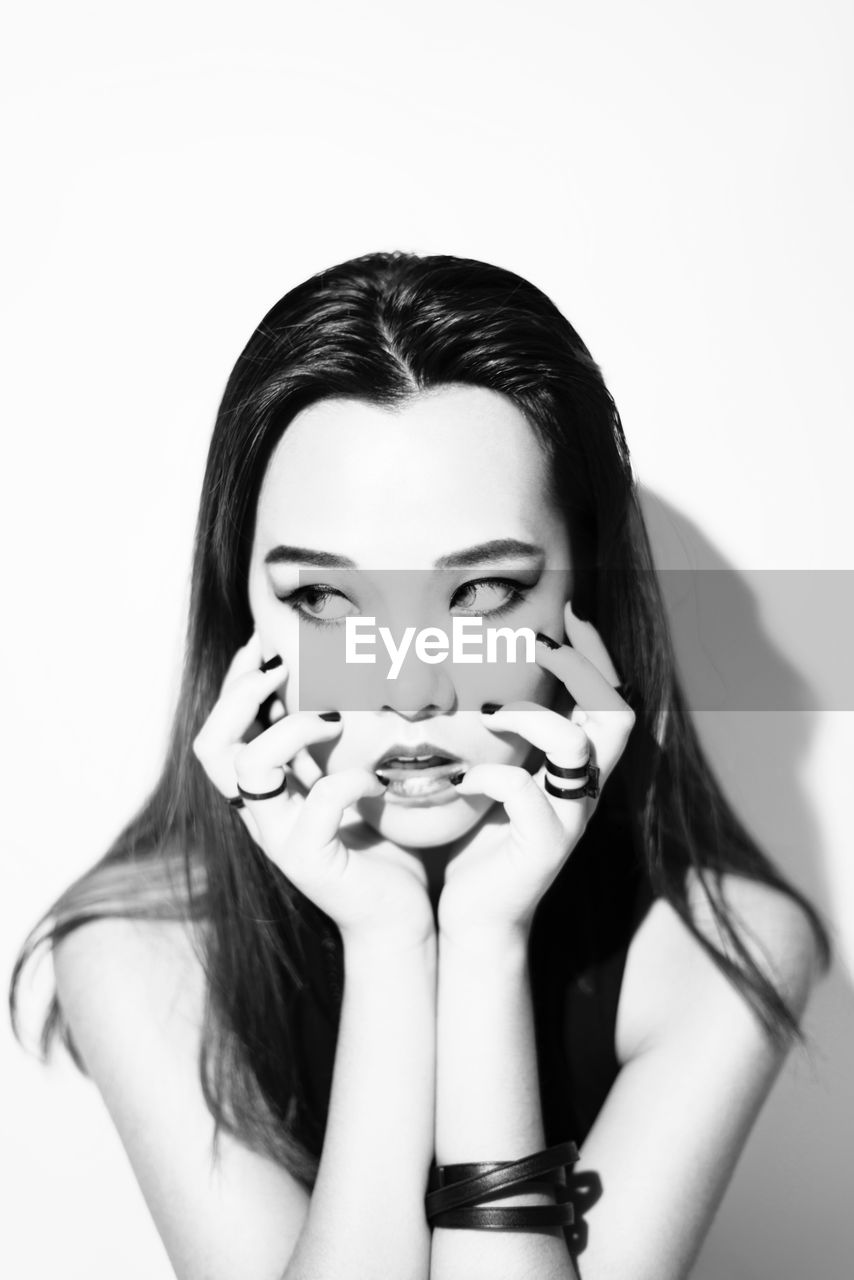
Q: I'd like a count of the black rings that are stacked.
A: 2